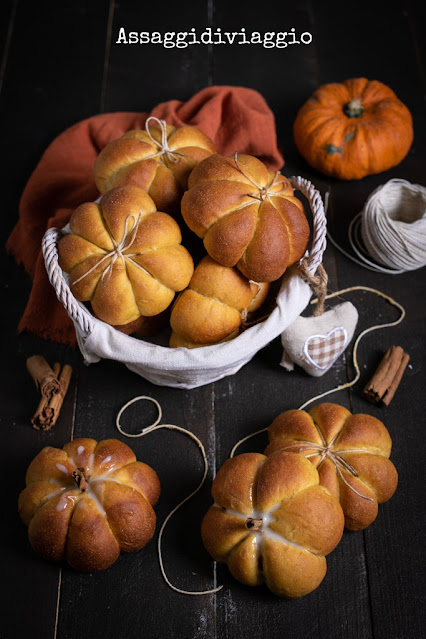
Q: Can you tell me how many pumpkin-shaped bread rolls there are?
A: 7